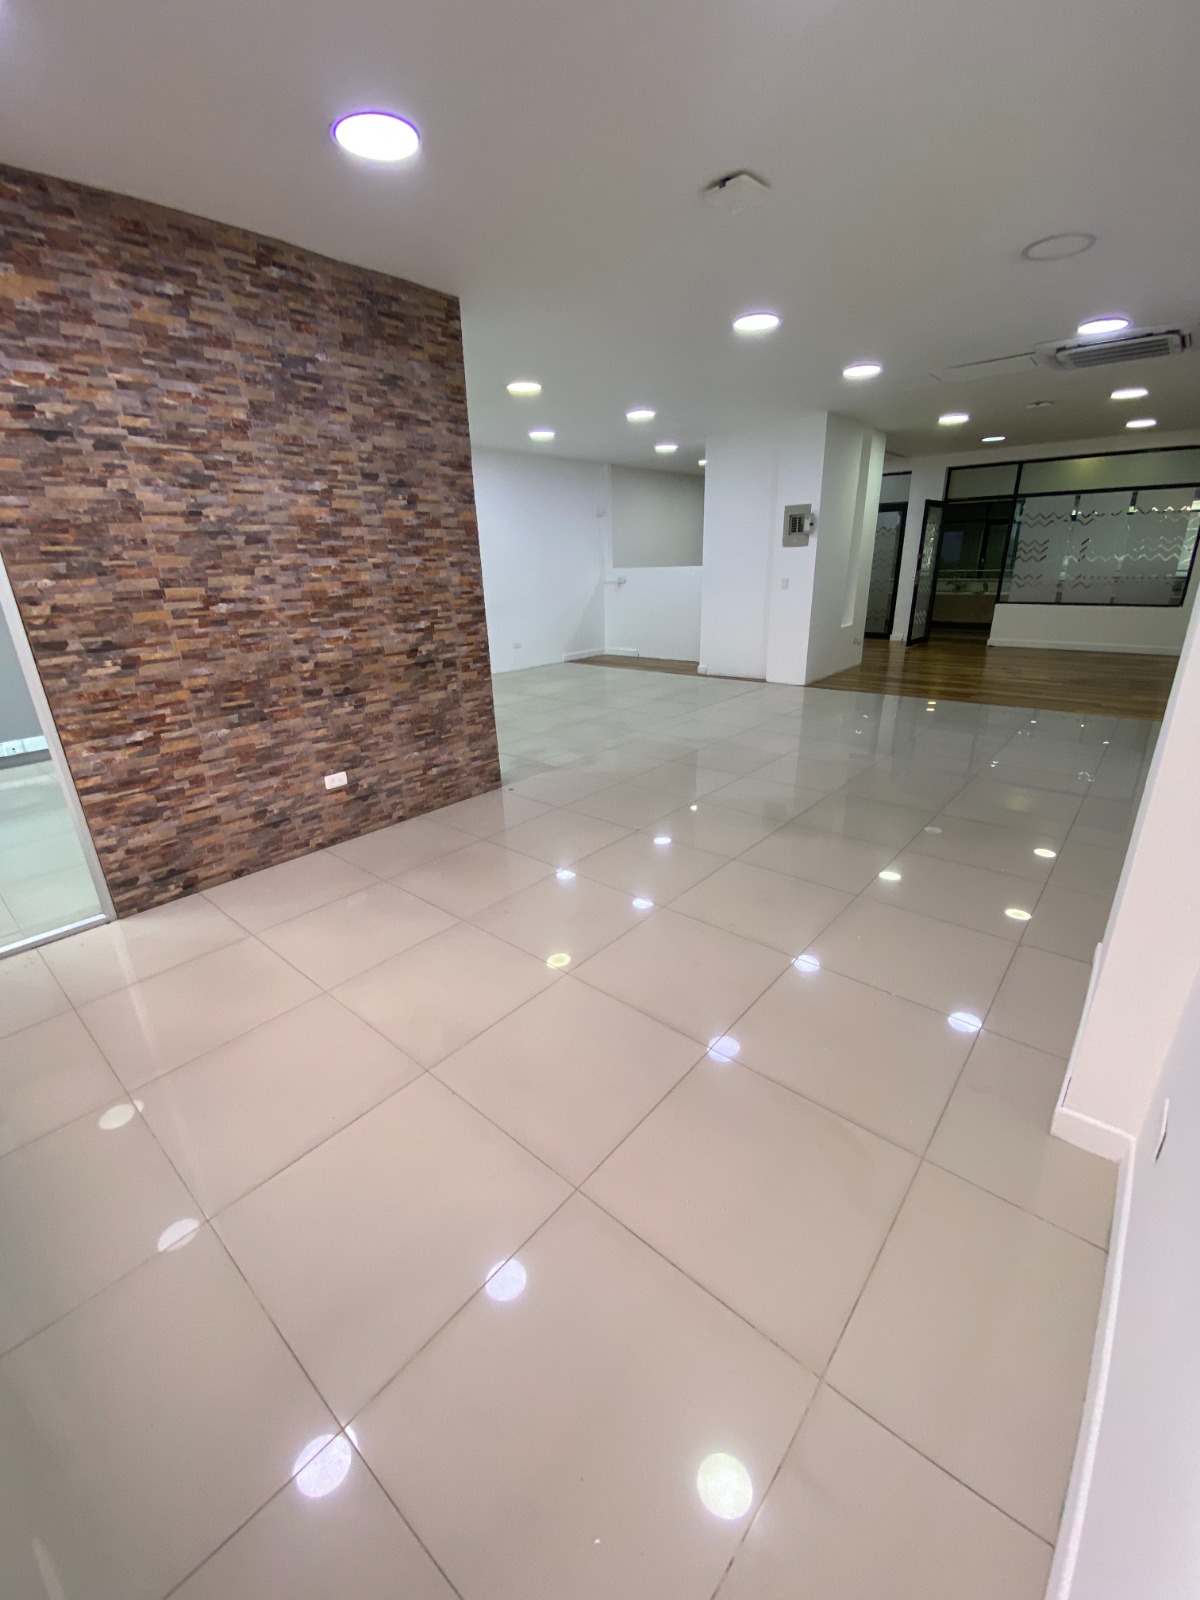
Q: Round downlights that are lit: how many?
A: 13